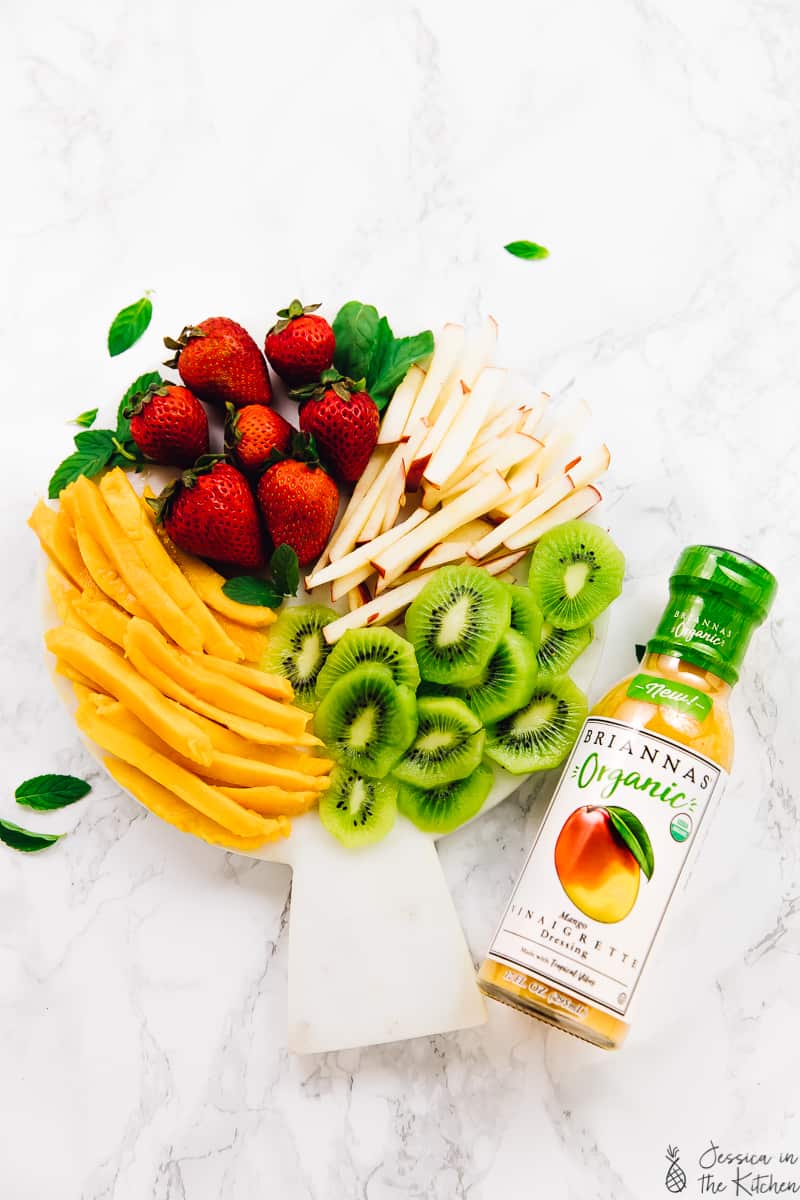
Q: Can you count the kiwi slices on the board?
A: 12